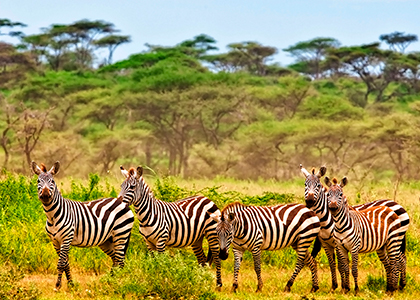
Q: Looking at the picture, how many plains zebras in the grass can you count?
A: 5